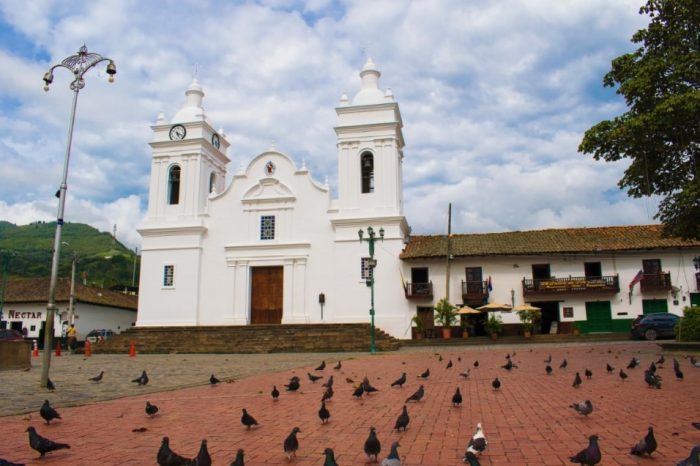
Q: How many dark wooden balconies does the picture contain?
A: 4